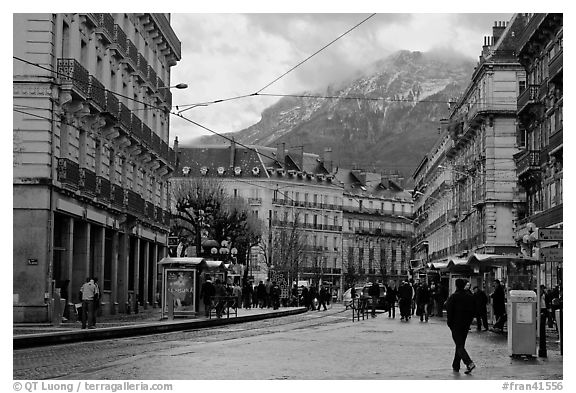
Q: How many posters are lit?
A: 1